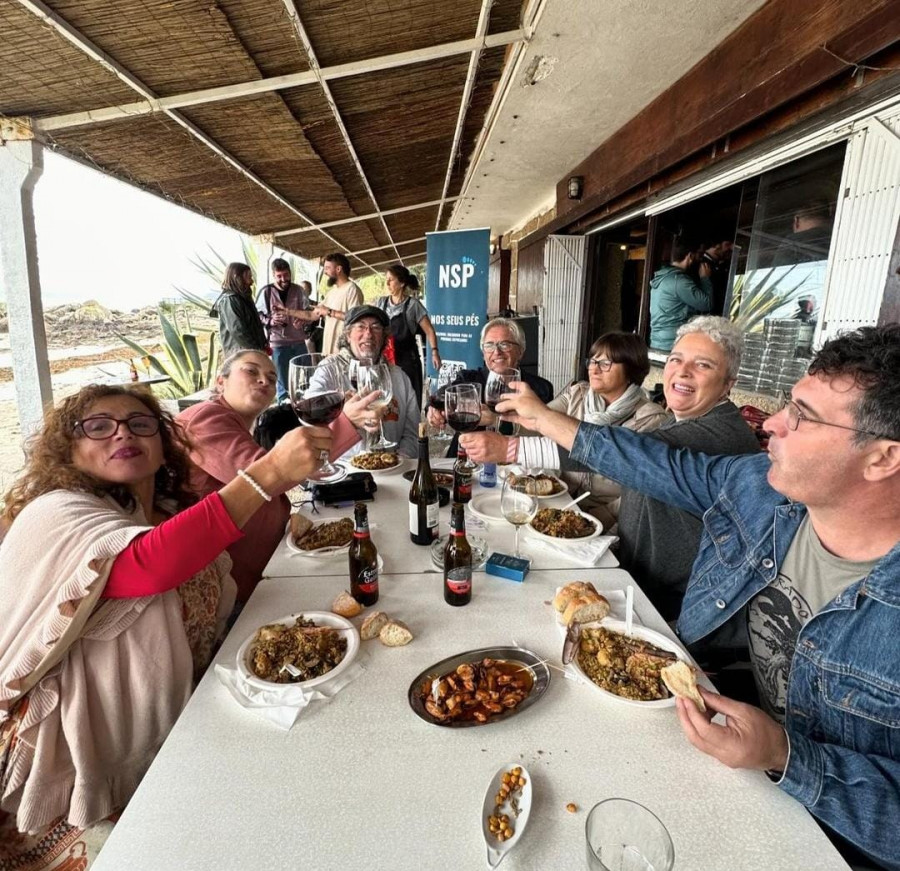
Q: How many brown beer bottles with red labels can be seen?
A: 3